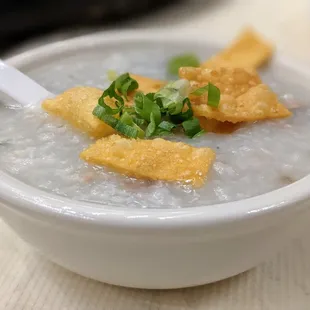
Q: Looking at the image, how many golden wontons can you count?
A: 5